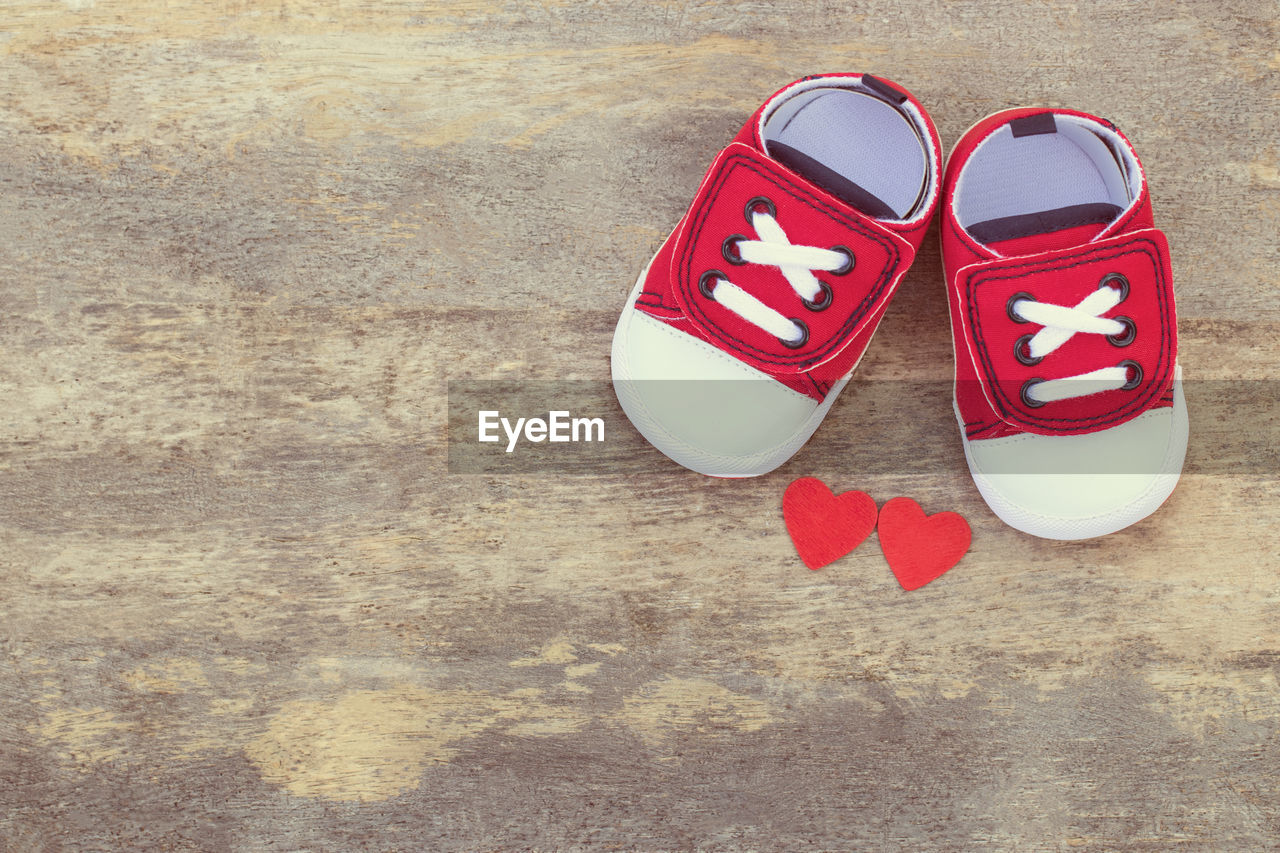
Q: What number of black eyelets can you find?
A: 12